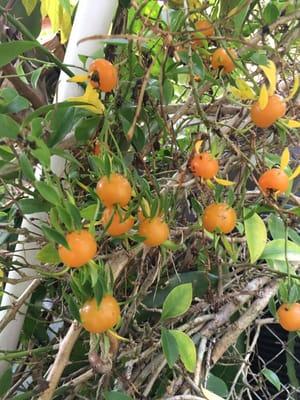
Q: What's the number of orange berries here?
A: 13